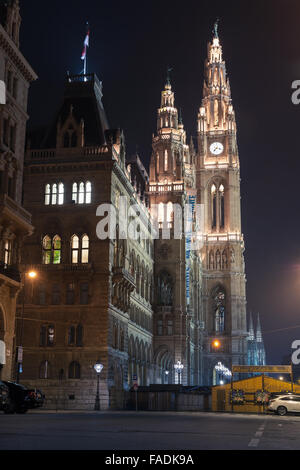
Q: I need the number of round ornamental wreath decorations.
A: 2